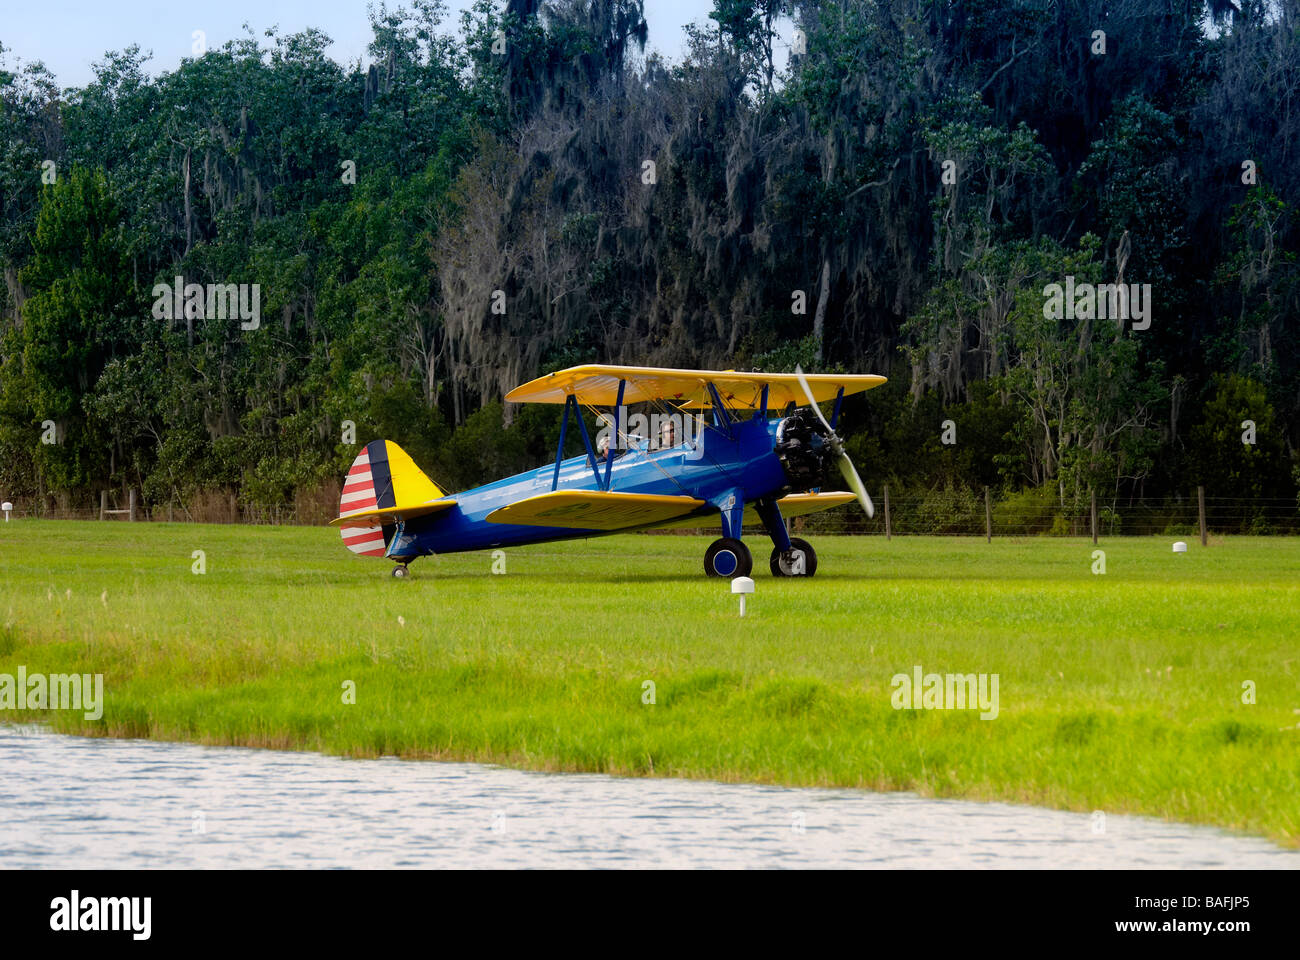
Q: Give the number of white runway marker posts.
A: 3